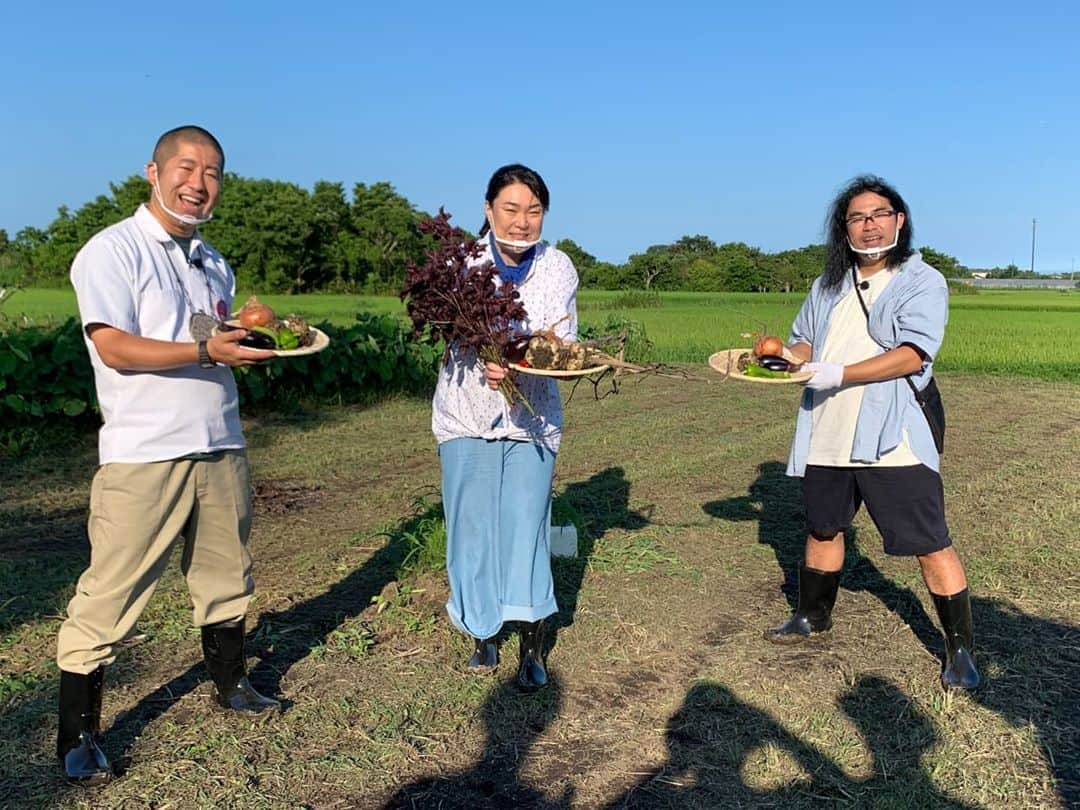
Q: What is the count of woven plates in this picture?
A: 3